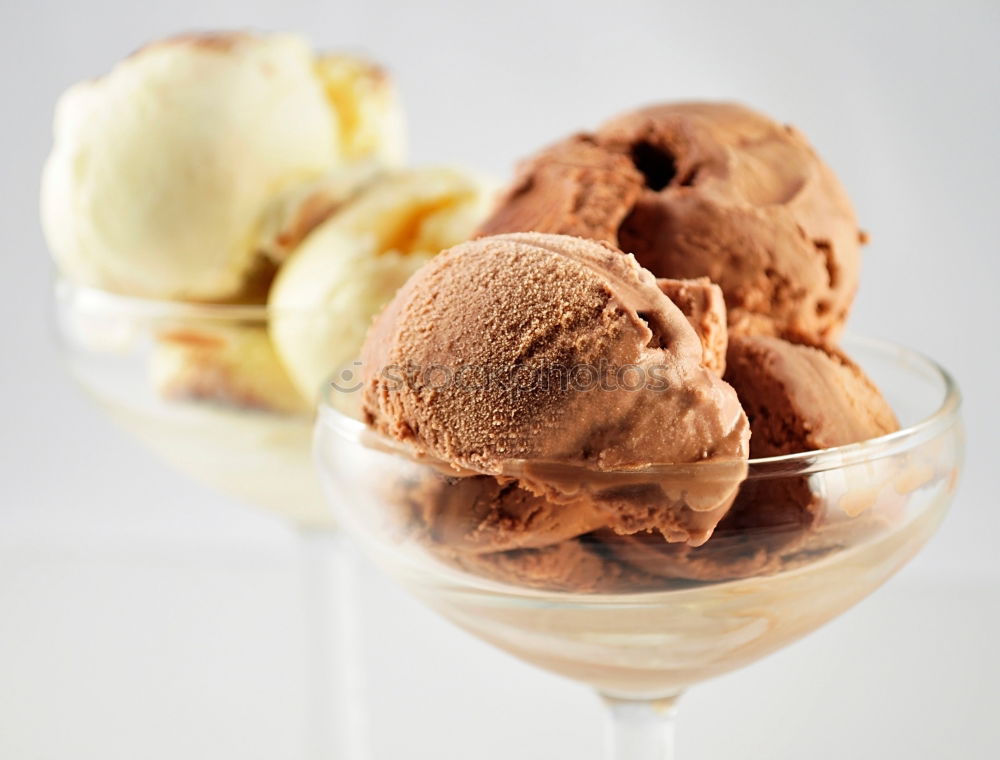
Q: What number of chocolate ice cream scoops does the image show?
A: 3